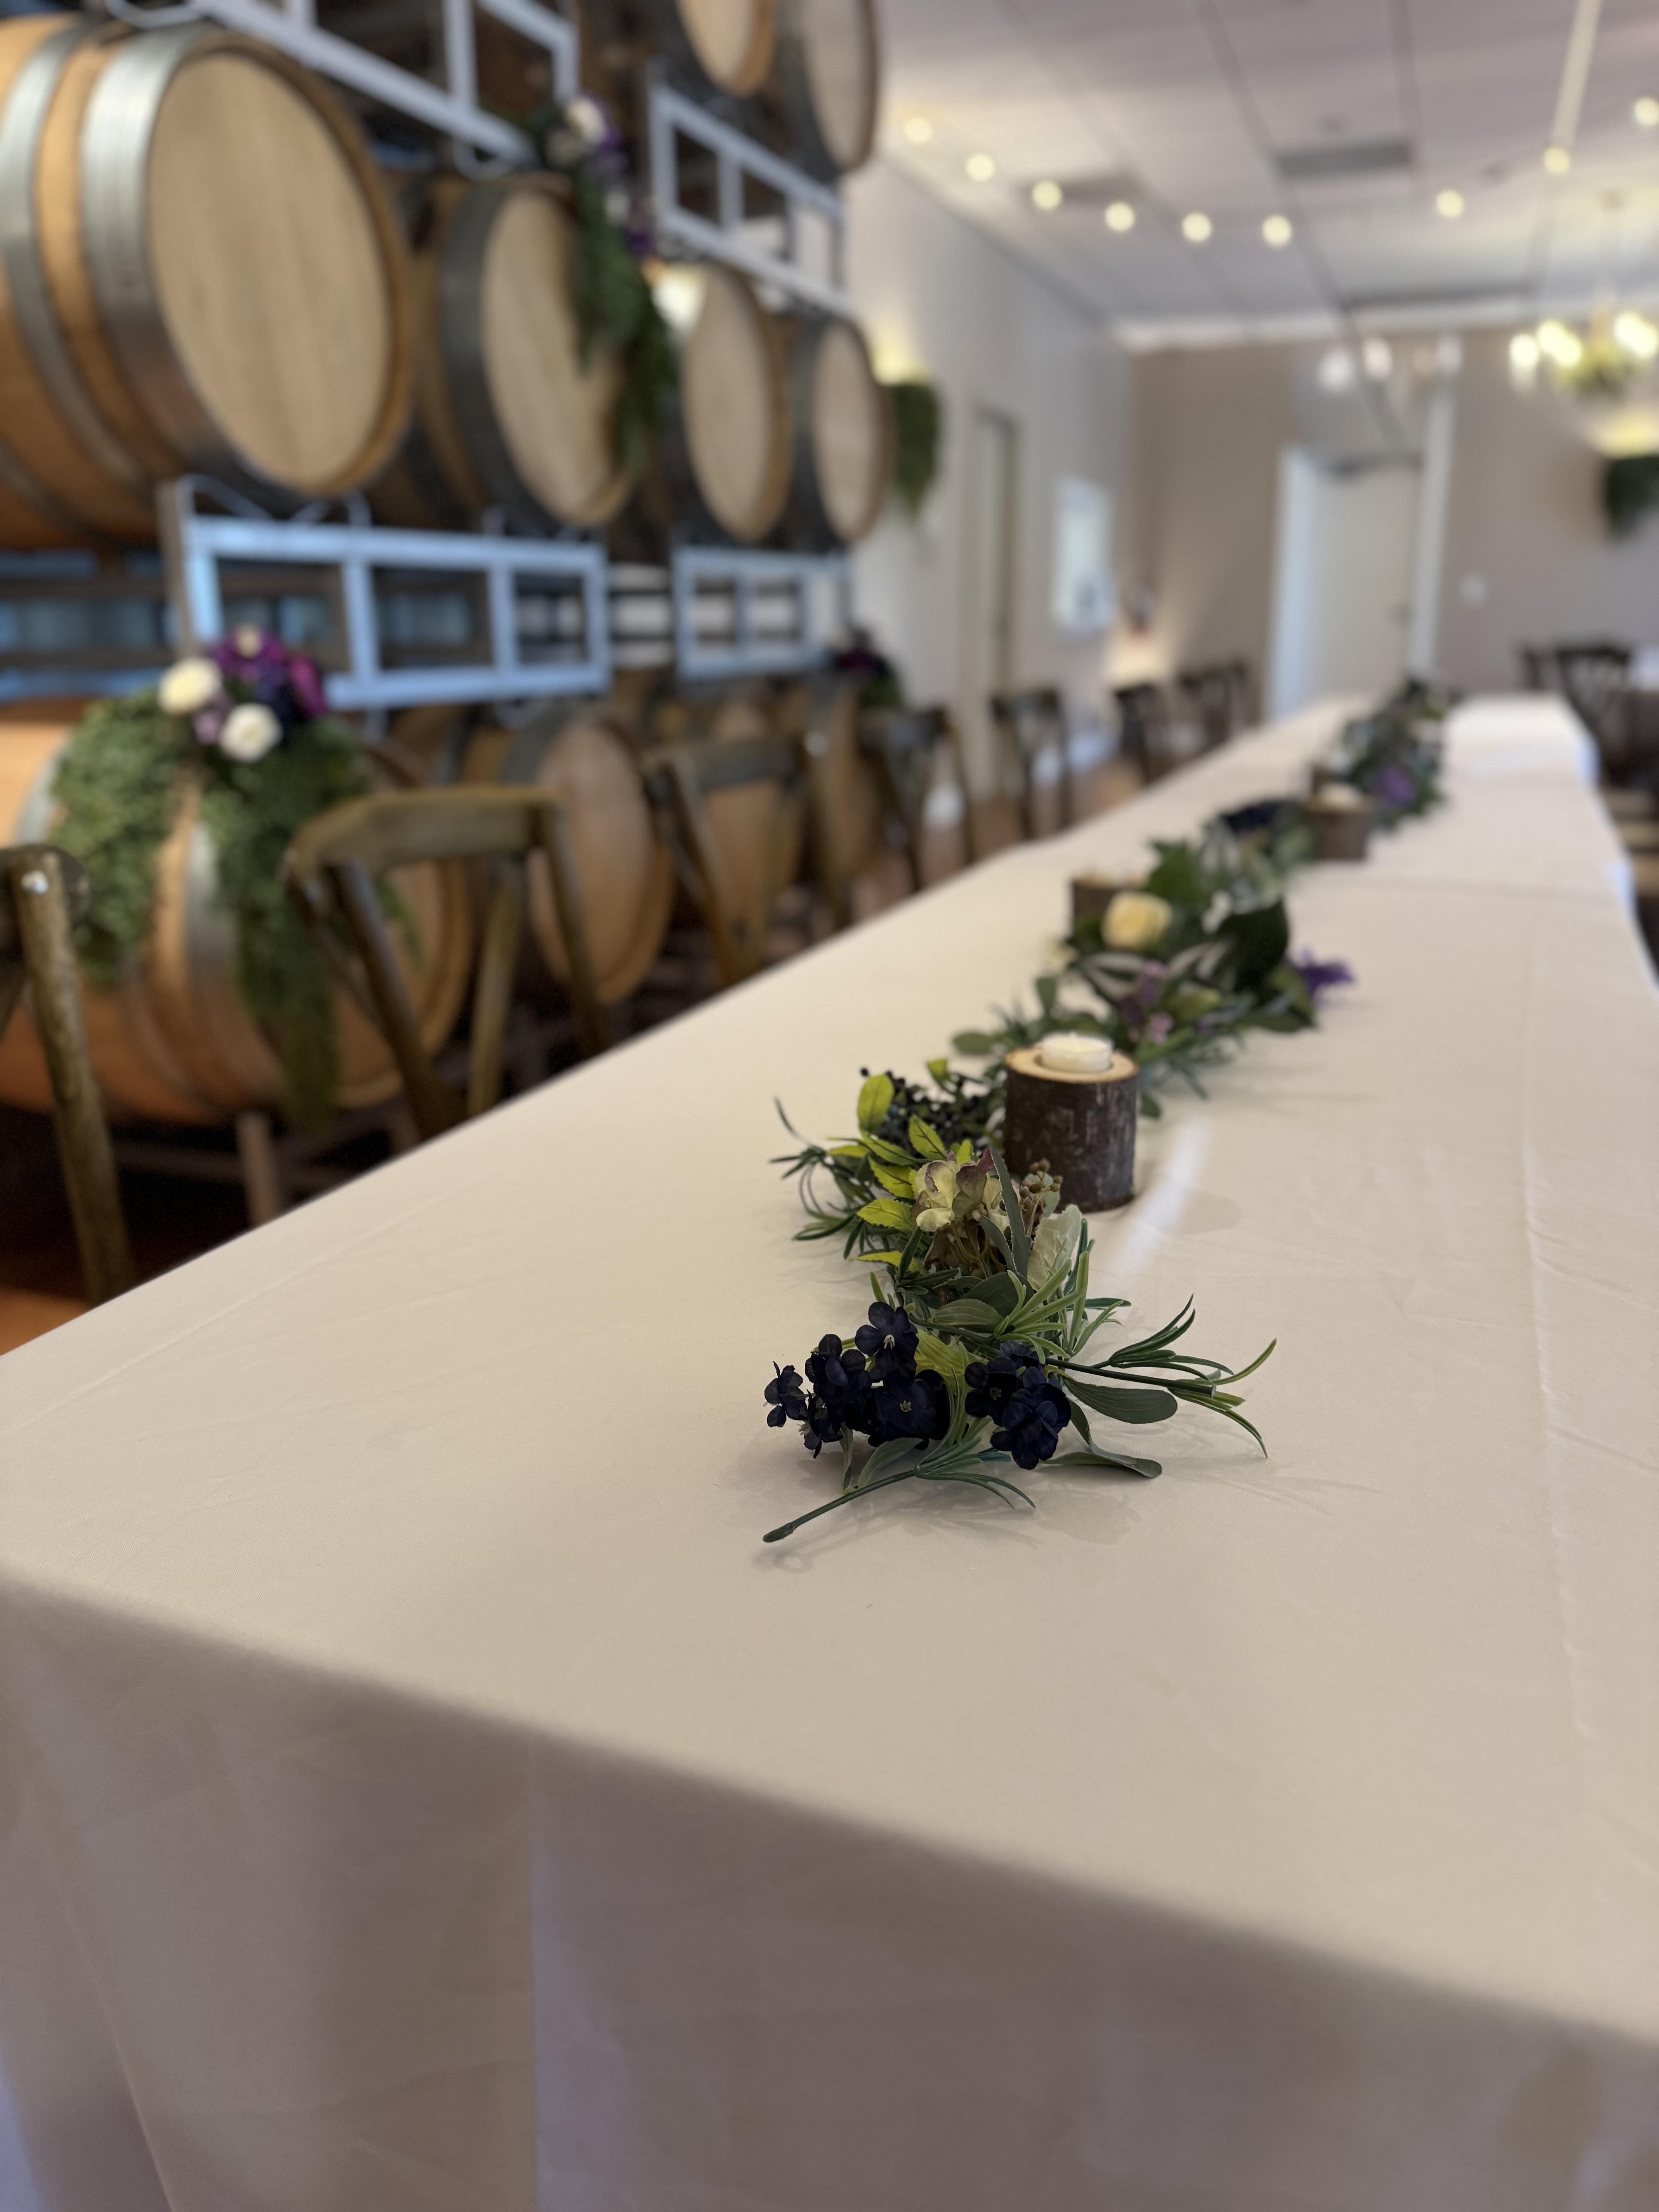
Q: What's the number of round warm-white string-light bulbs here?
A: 9